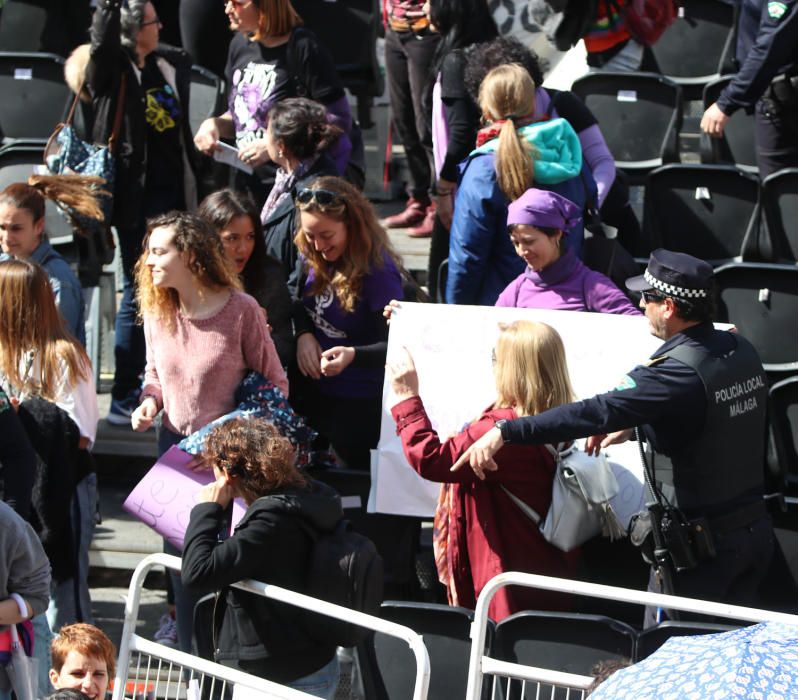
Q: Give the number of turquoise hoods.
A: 1